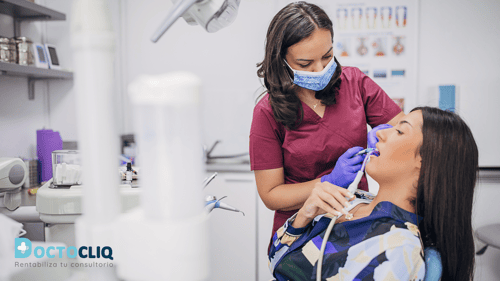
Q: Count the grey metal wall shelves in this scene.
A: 2